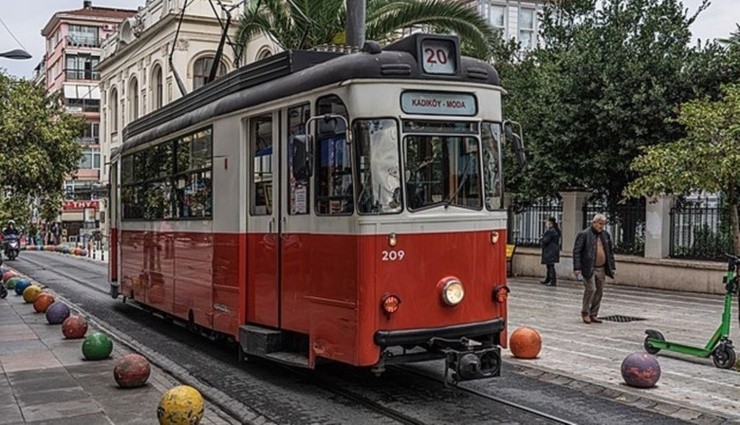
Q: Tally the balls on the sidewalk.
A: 12